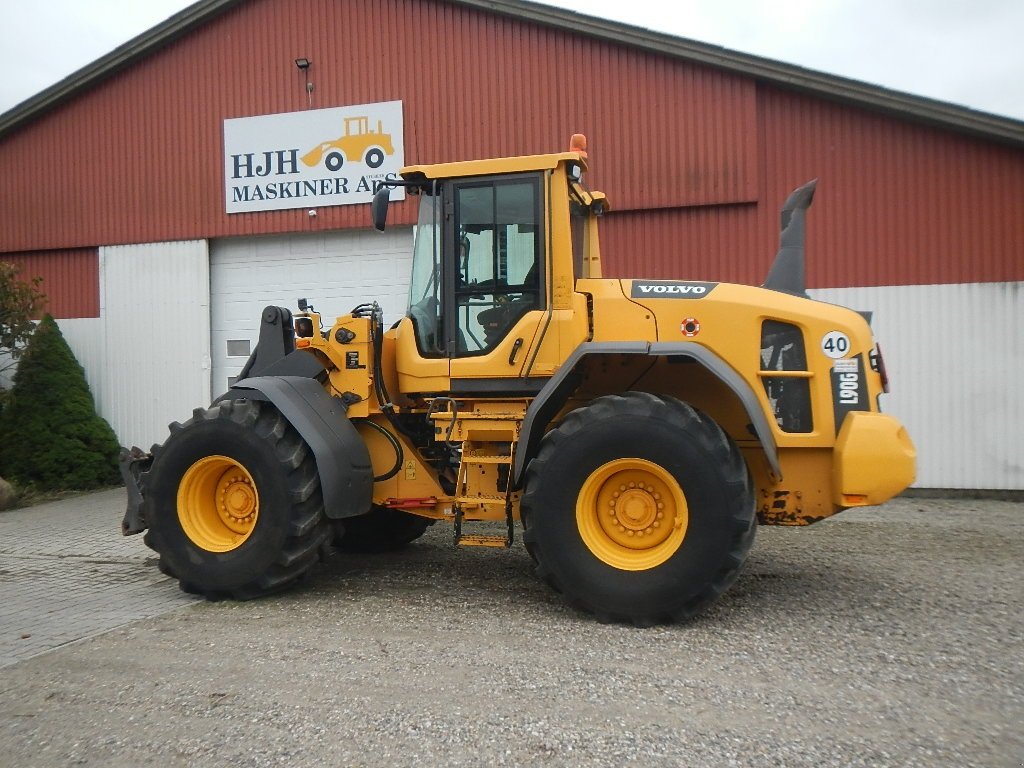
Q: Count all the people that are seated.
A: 0